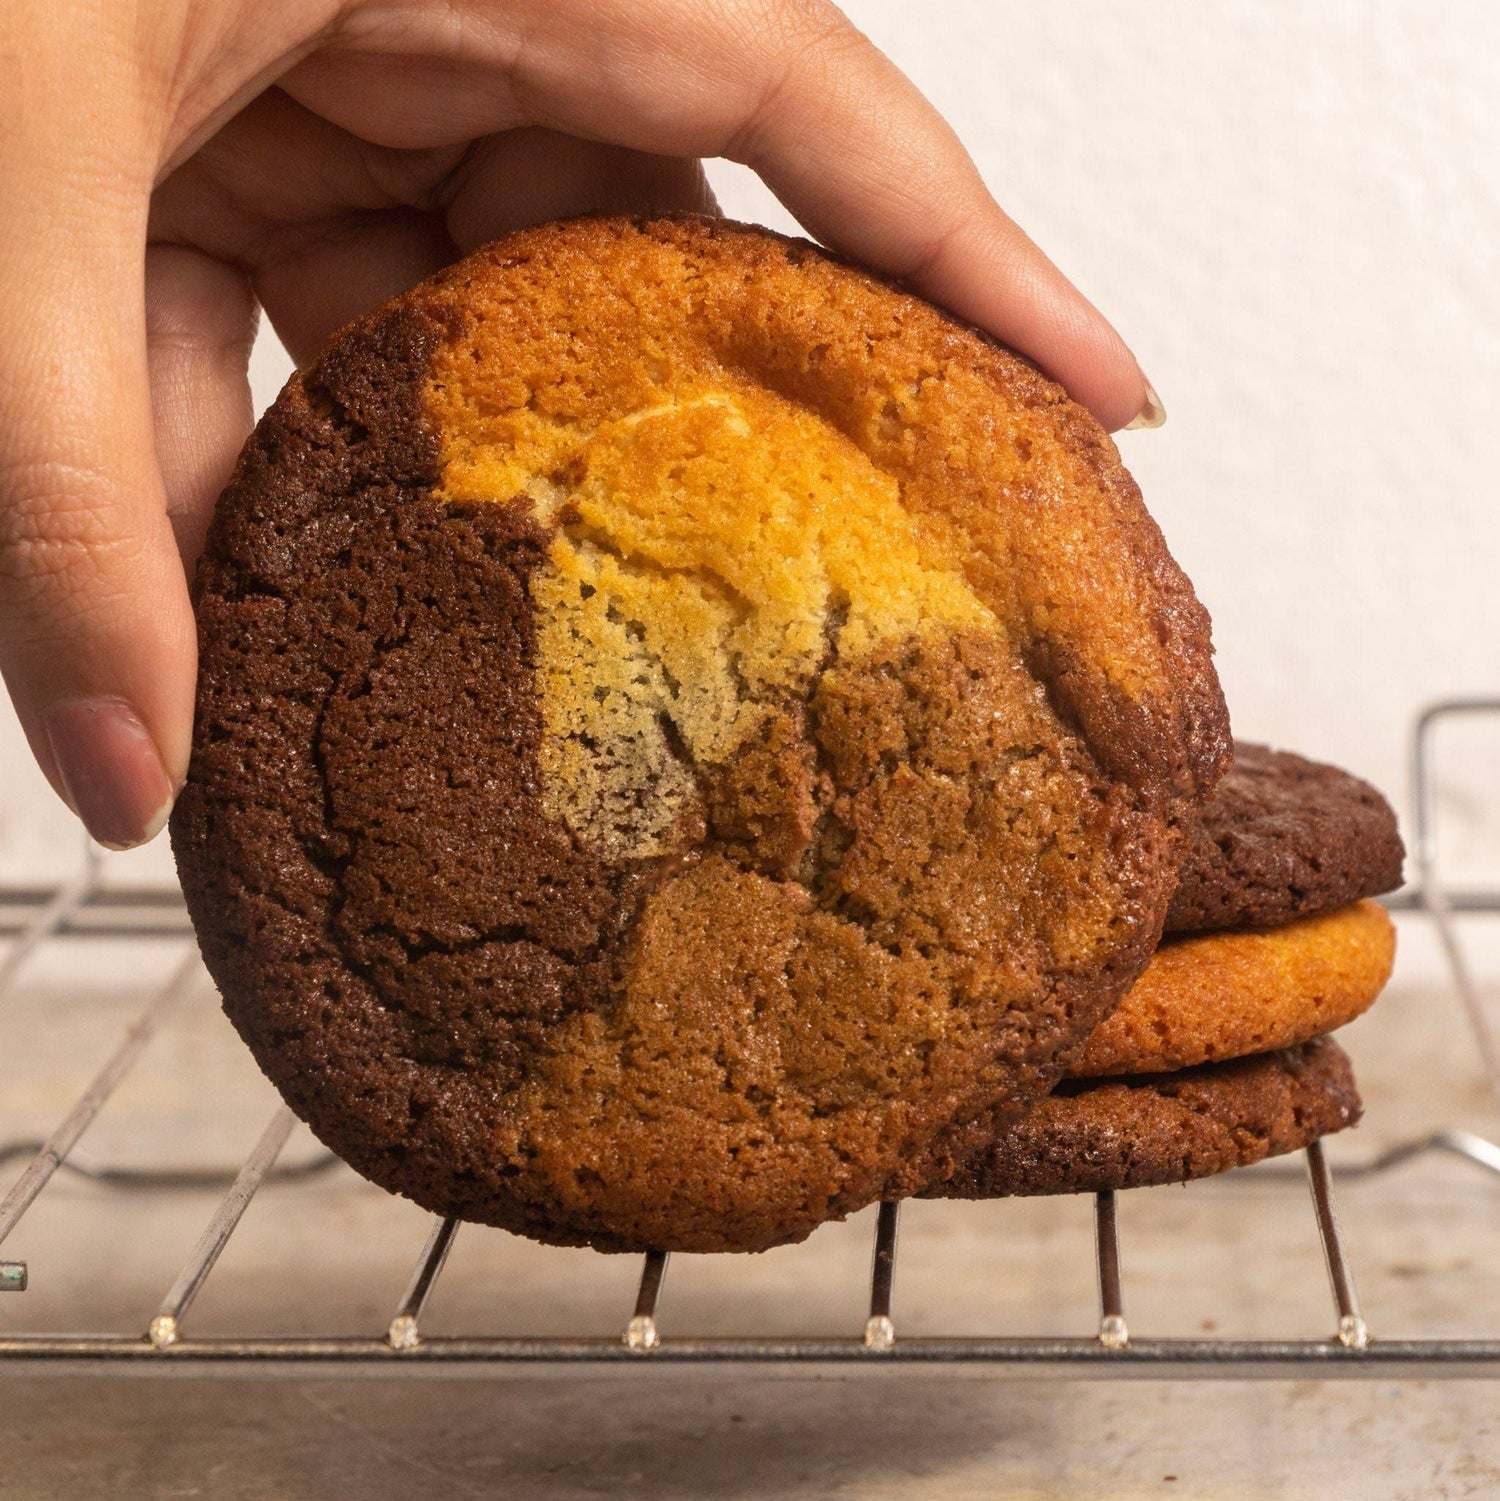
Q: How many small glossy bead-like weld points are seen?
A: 6